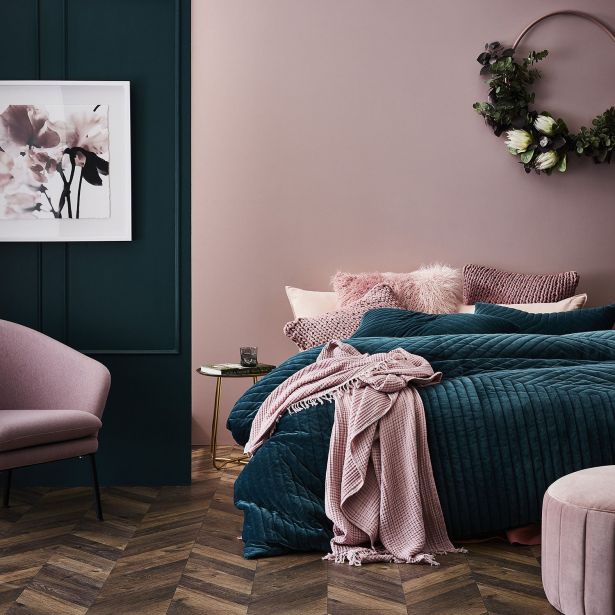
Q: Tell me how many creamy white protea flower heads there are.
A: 3